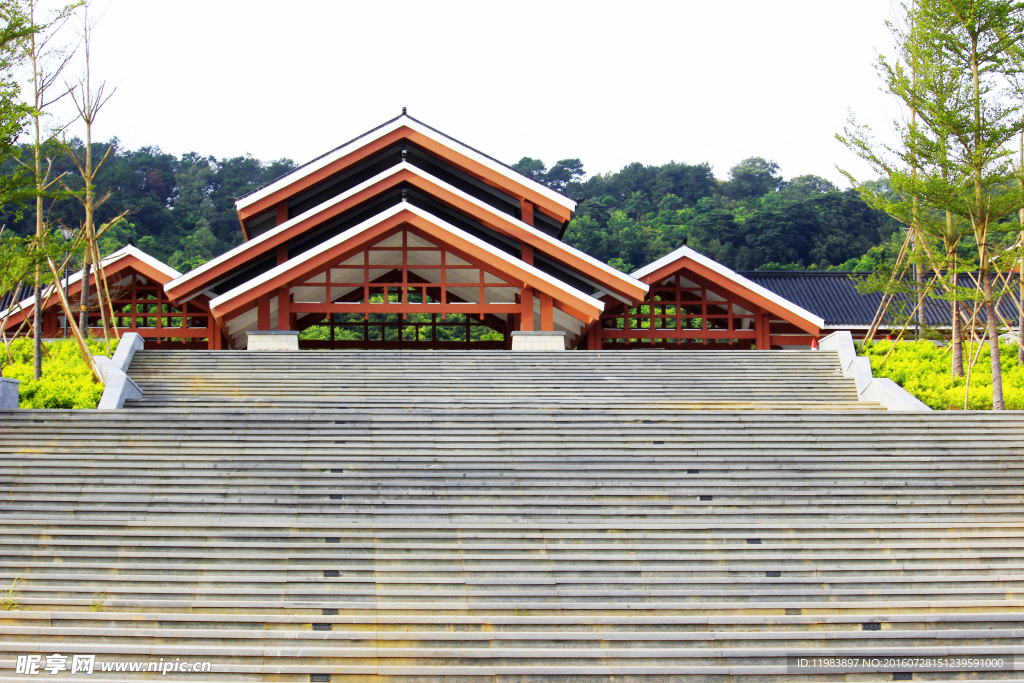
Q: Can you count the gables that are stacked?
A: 3